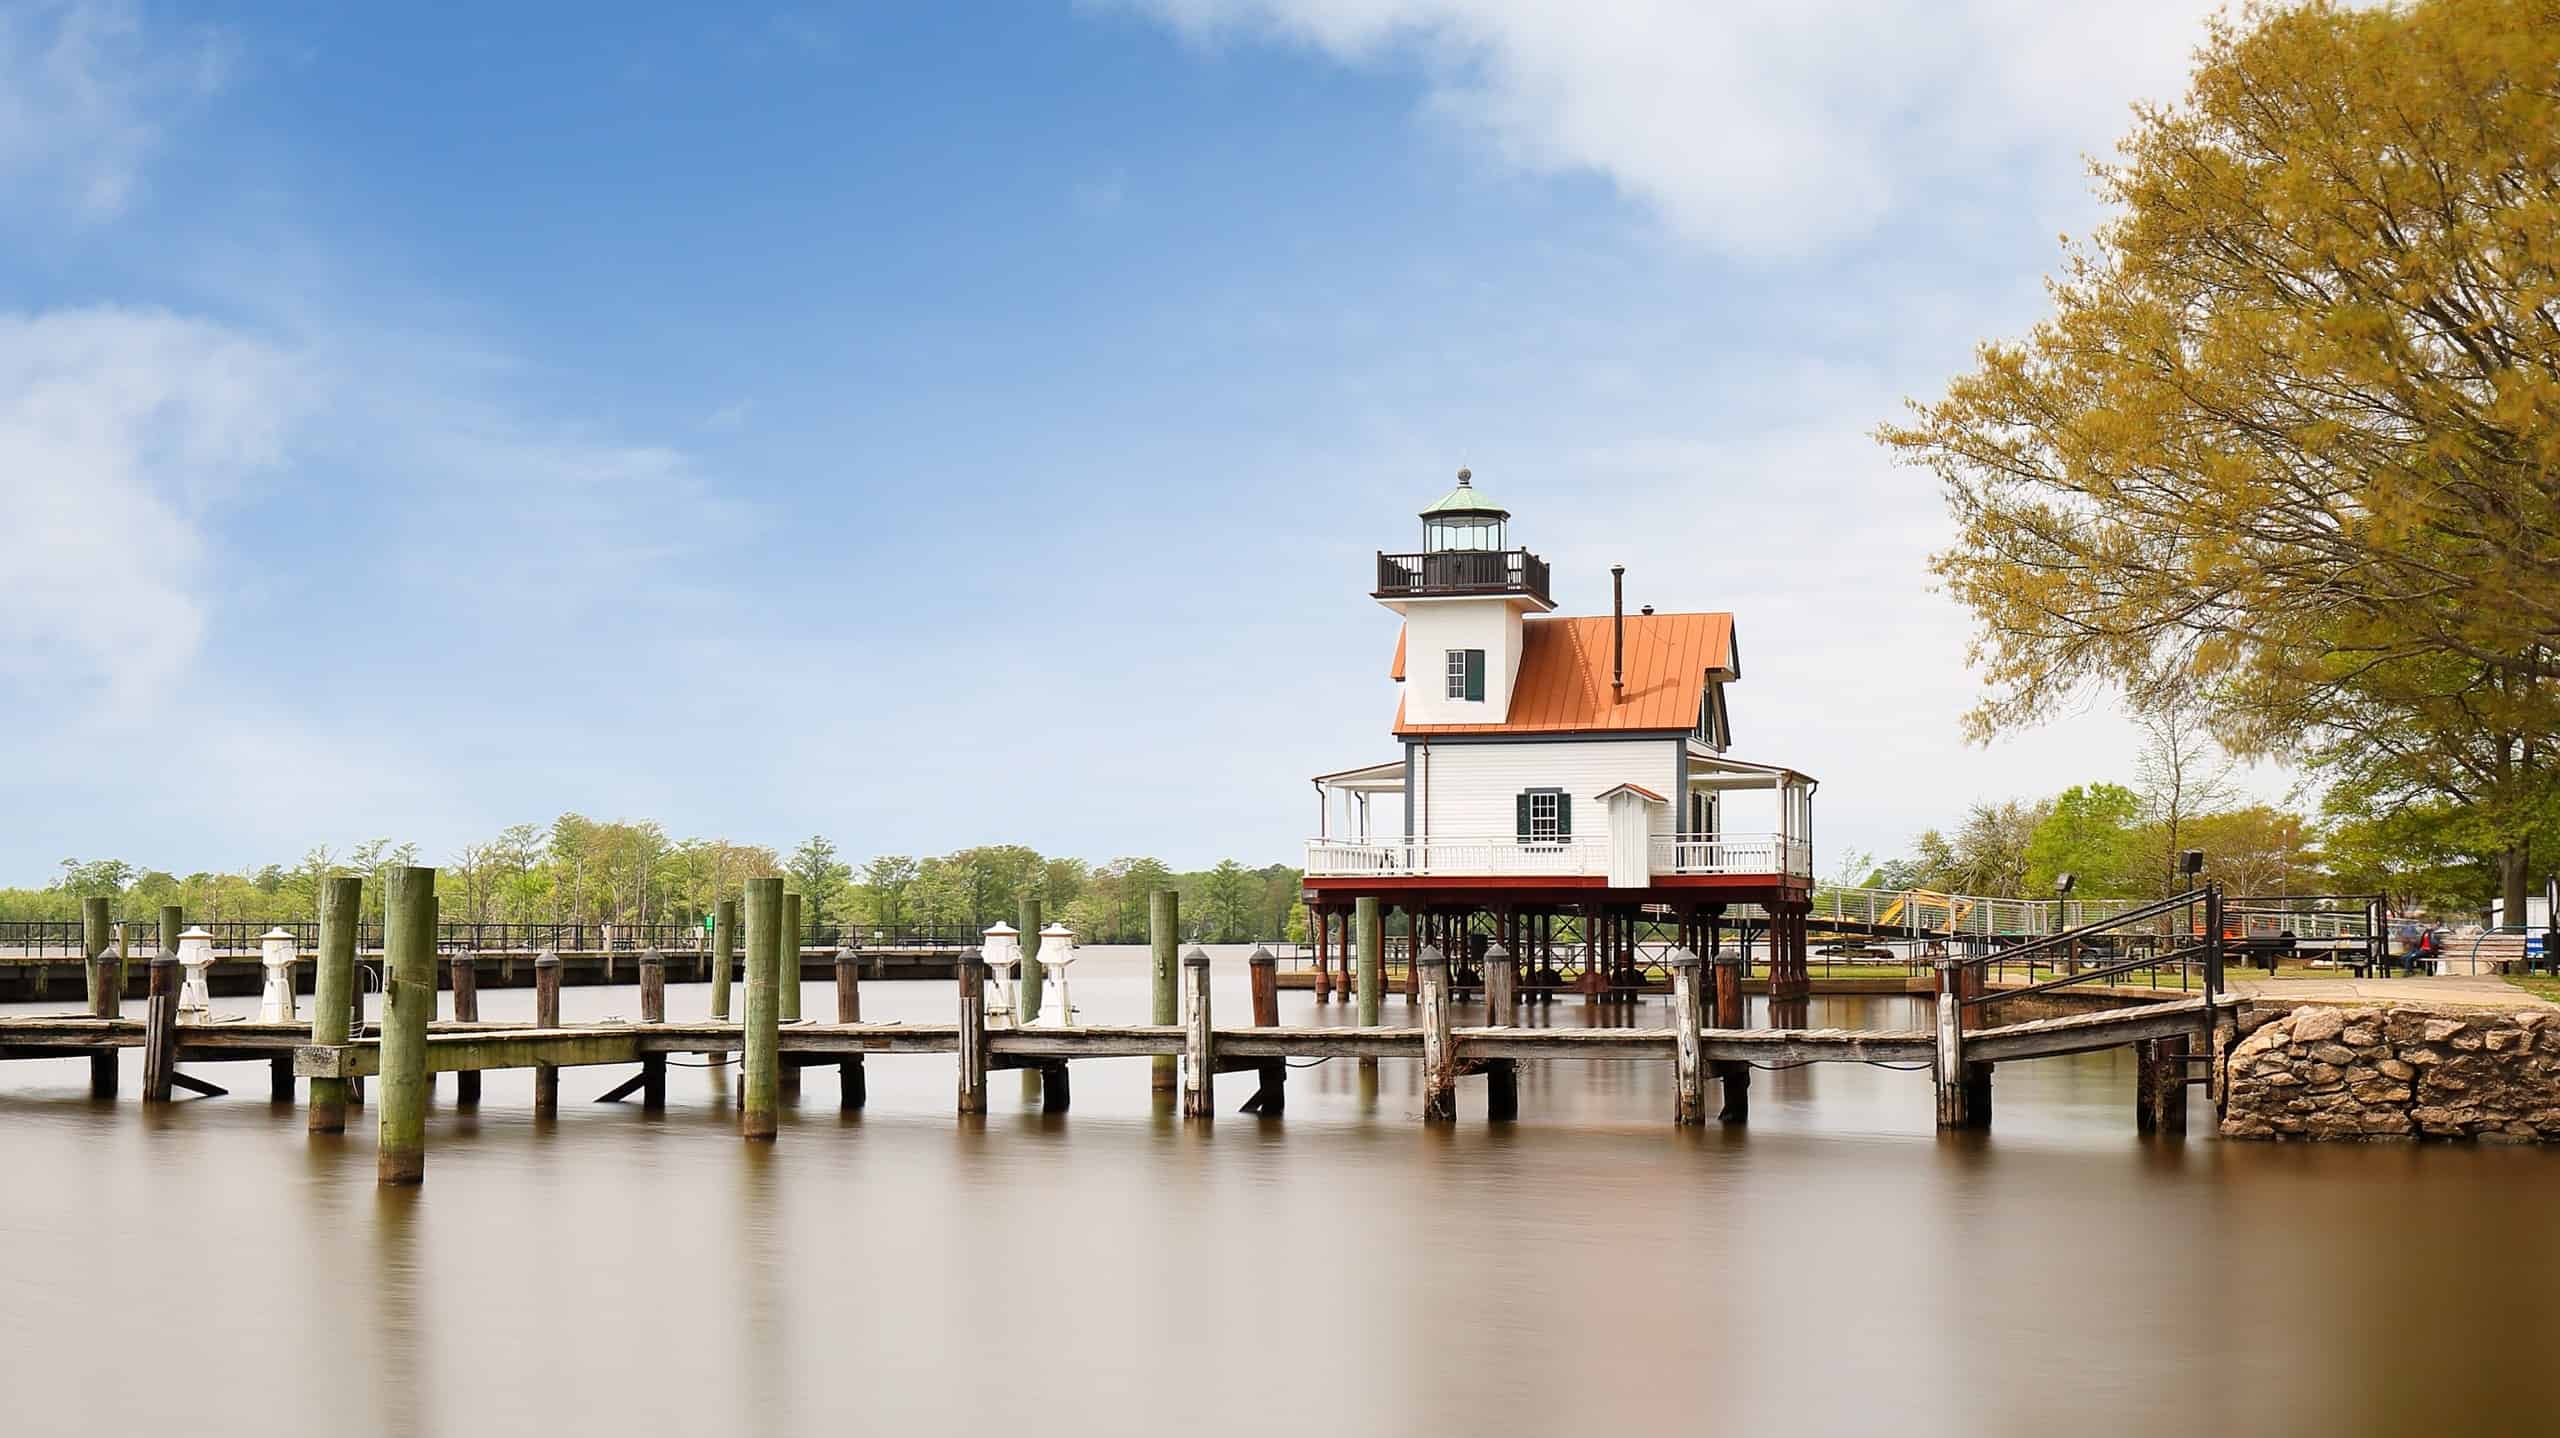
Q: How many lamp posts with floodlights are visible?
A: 2